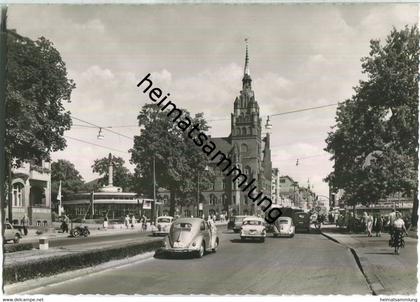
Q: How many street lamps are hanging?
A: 3